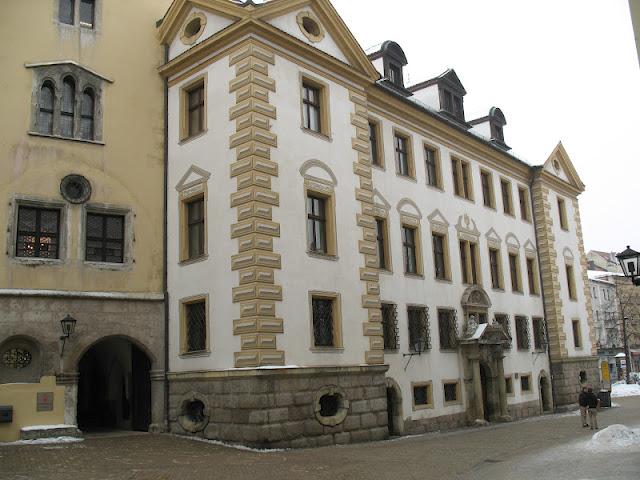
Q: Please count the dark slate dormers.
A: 3